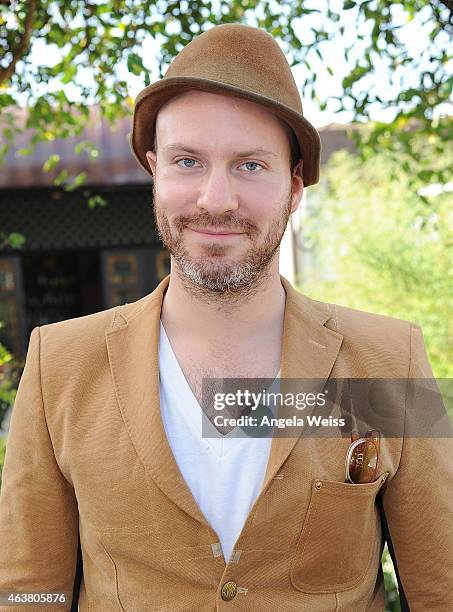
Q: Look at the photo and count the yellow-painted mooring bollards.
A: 0